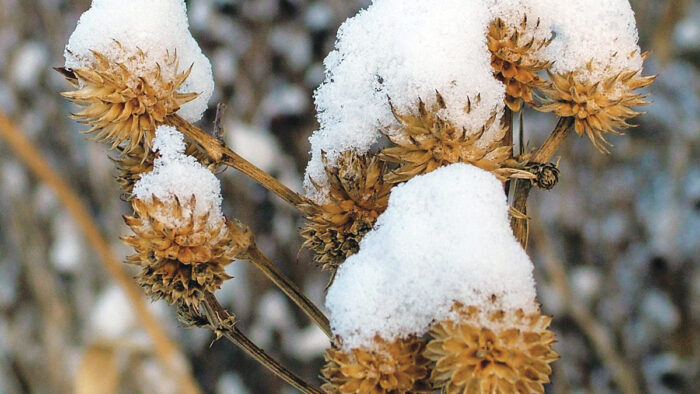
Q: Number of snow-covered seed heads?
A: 8